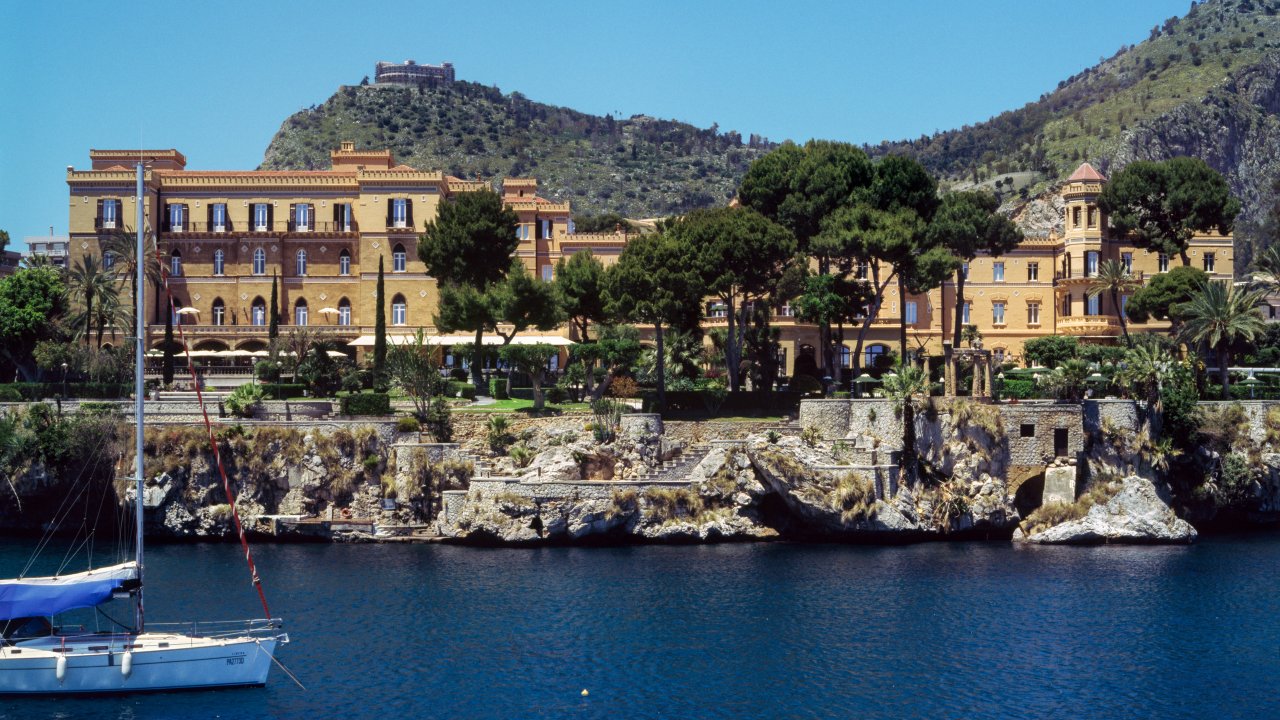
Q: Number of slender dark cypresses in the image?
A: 3